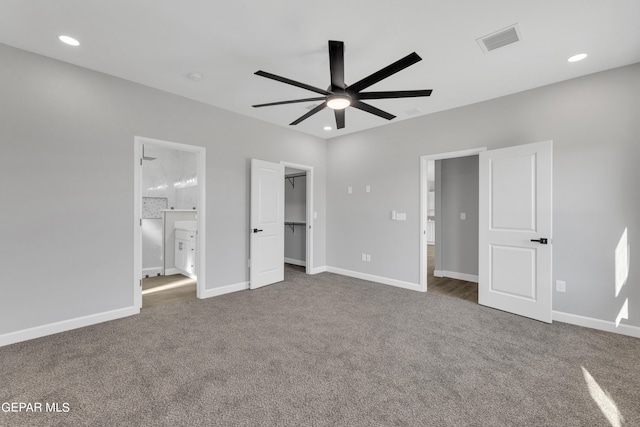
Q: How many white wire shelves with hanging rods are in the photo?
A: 2